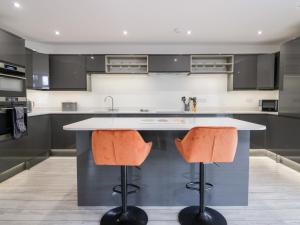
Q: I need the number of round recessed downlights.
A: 5